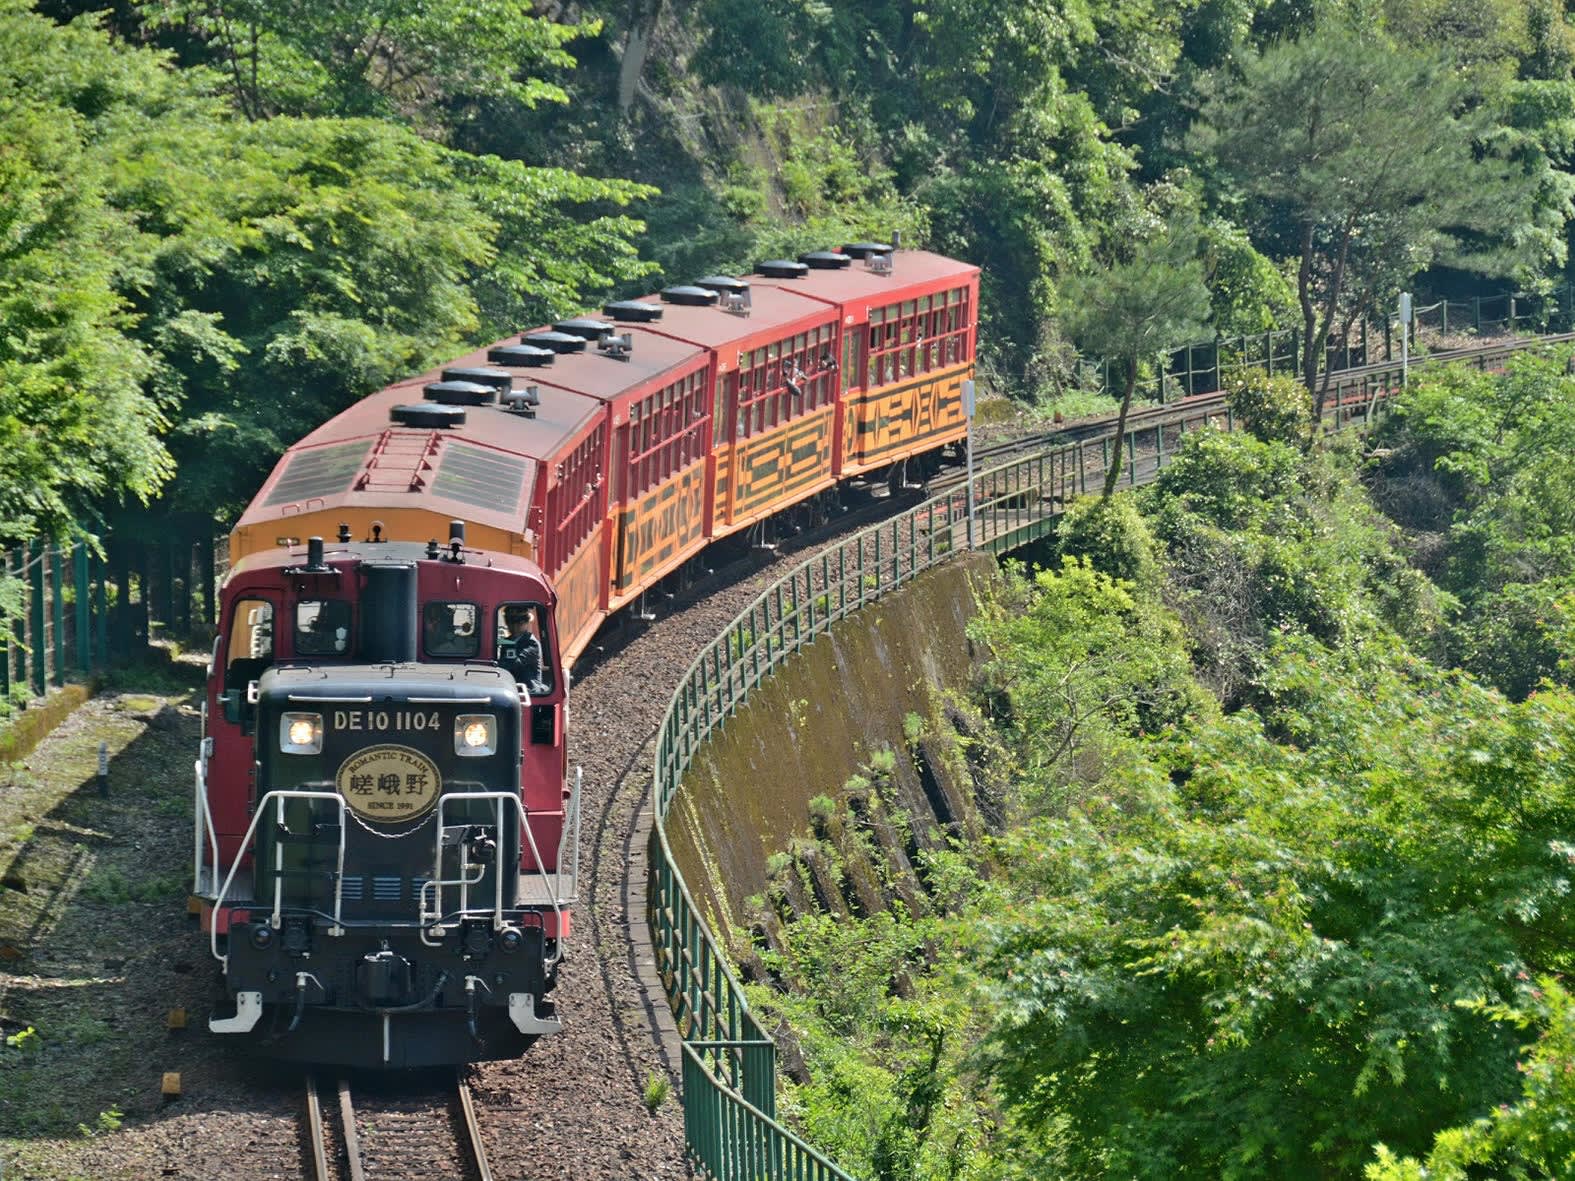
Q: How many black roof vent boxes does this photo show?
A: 12